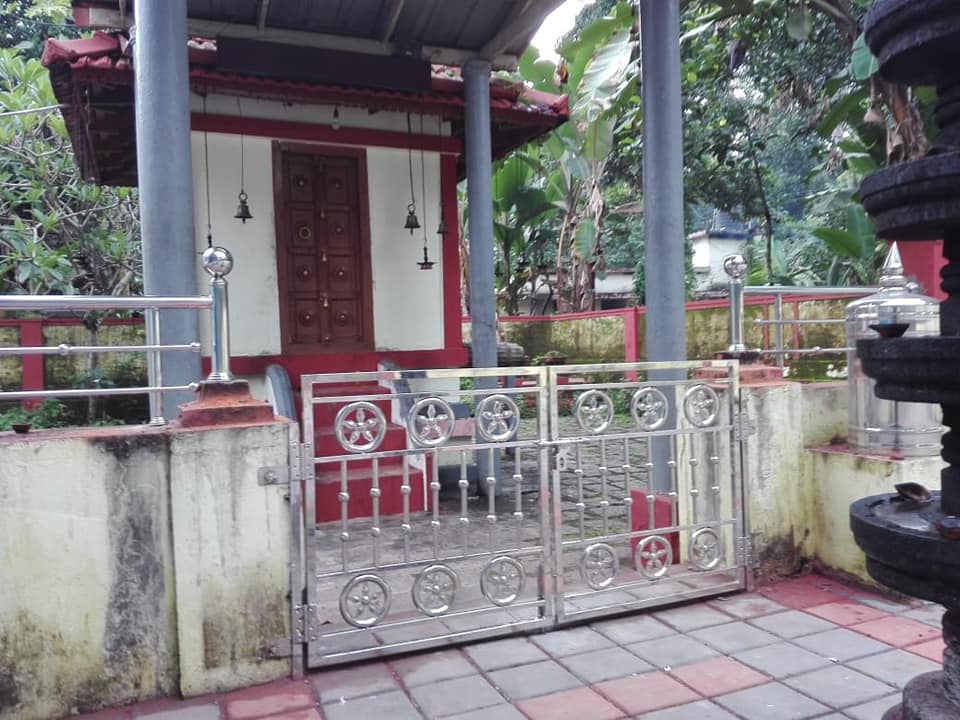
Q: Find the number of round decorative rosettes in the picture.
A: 12